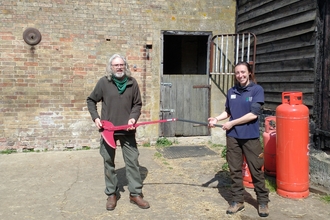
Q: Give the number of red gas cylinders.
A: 3